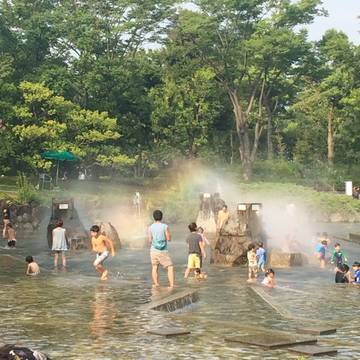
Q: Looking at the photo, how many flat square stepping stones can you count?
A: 4